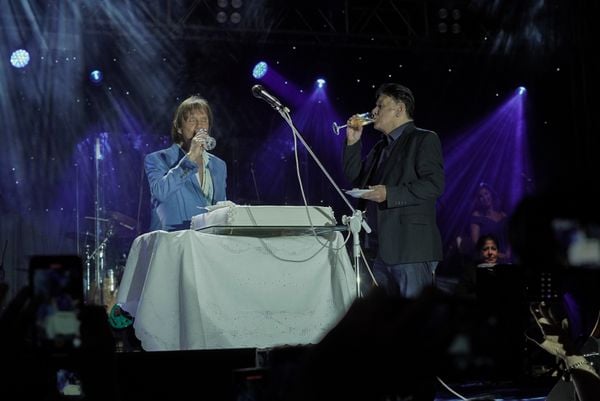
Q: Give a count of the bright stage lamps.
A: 5